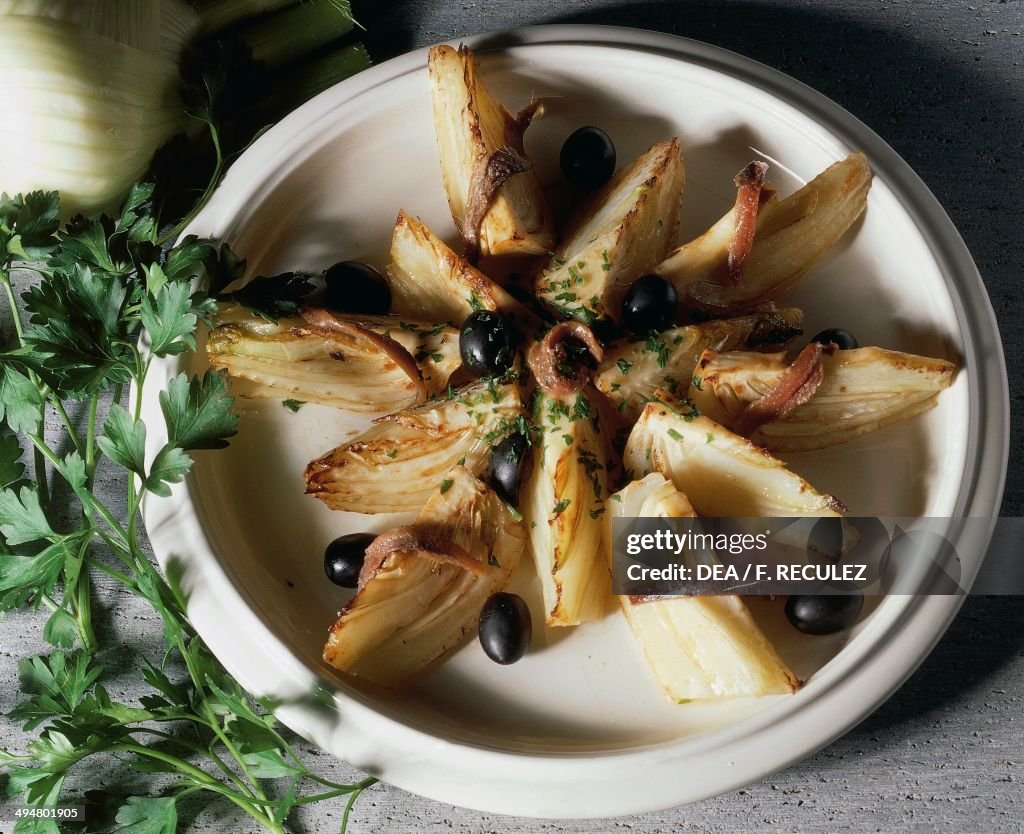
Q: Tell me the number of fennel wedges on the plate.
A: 12